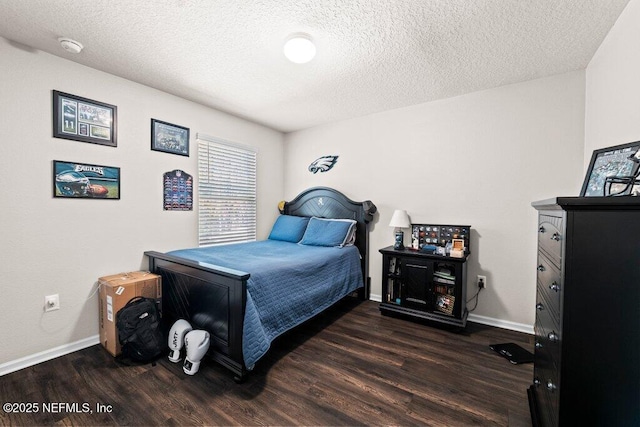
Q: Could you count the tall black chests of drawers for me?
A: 1